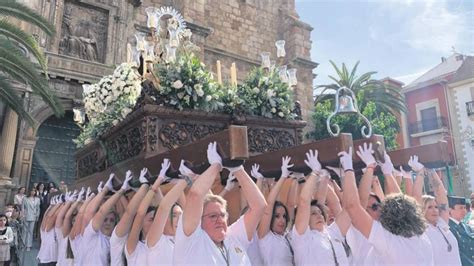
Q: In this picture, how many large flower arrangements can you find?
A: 3